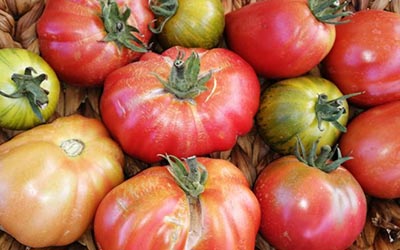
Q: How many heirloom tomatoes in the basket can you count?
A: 11